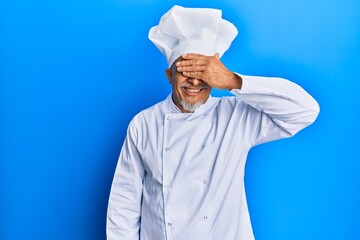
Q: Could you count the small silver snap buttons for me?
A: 8